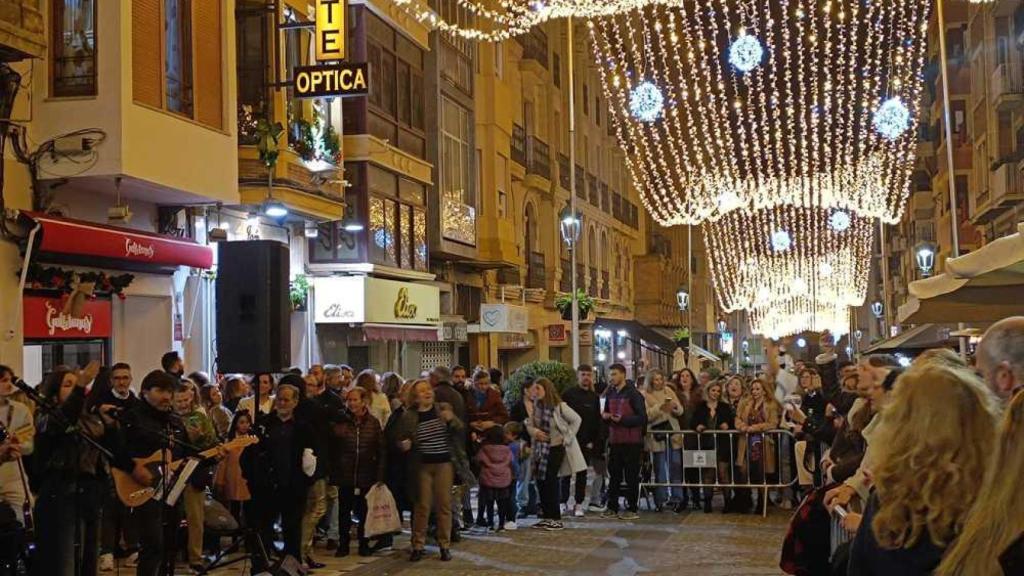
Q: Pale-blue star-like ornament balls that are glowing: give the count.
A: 5